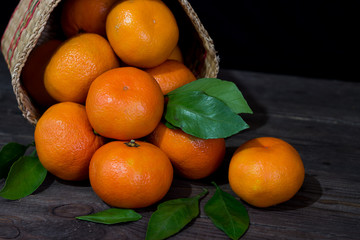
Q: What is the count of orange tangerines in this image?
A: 11